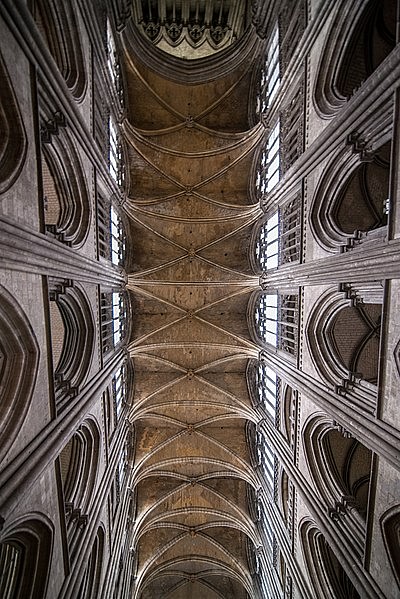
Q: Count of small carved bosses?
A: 9